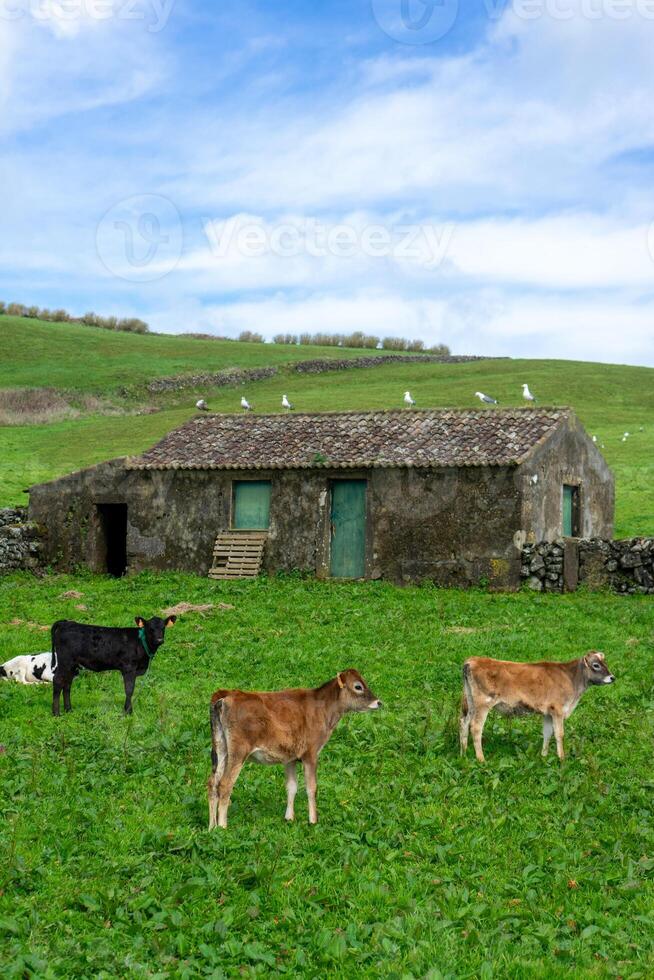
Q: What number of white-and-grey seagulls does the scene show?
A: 6